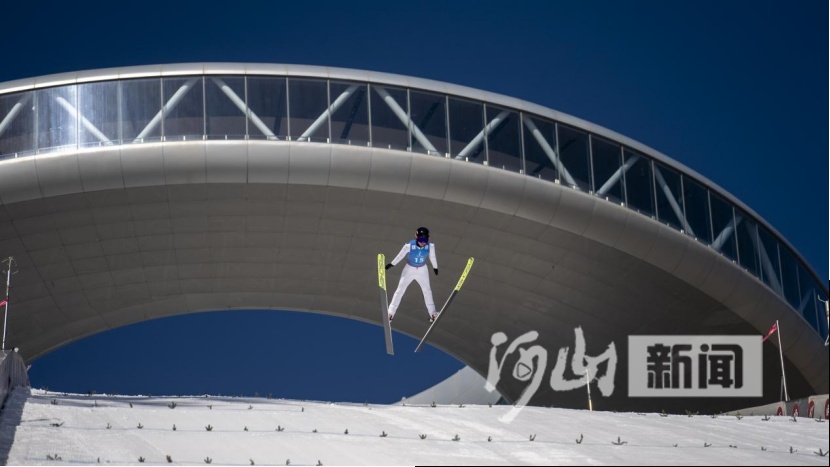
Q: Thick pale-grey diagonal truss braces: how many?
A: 13